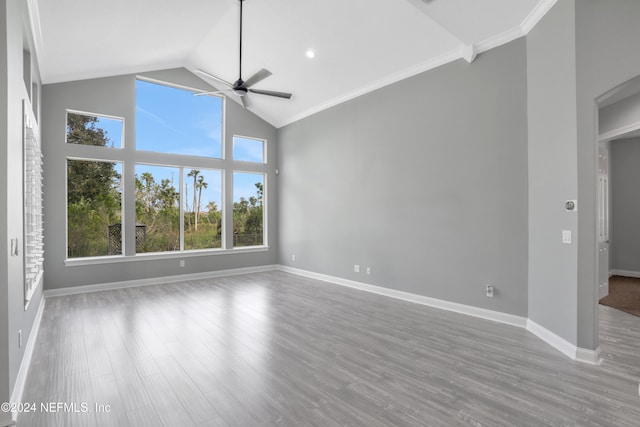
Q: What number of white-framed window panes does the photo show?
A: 7